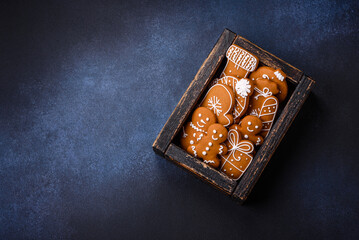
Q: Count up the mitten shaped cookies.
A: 1